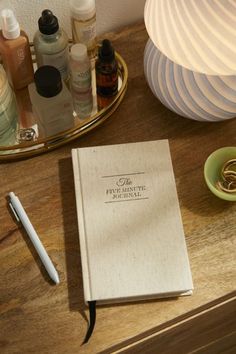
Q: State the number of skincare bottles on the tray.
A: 6